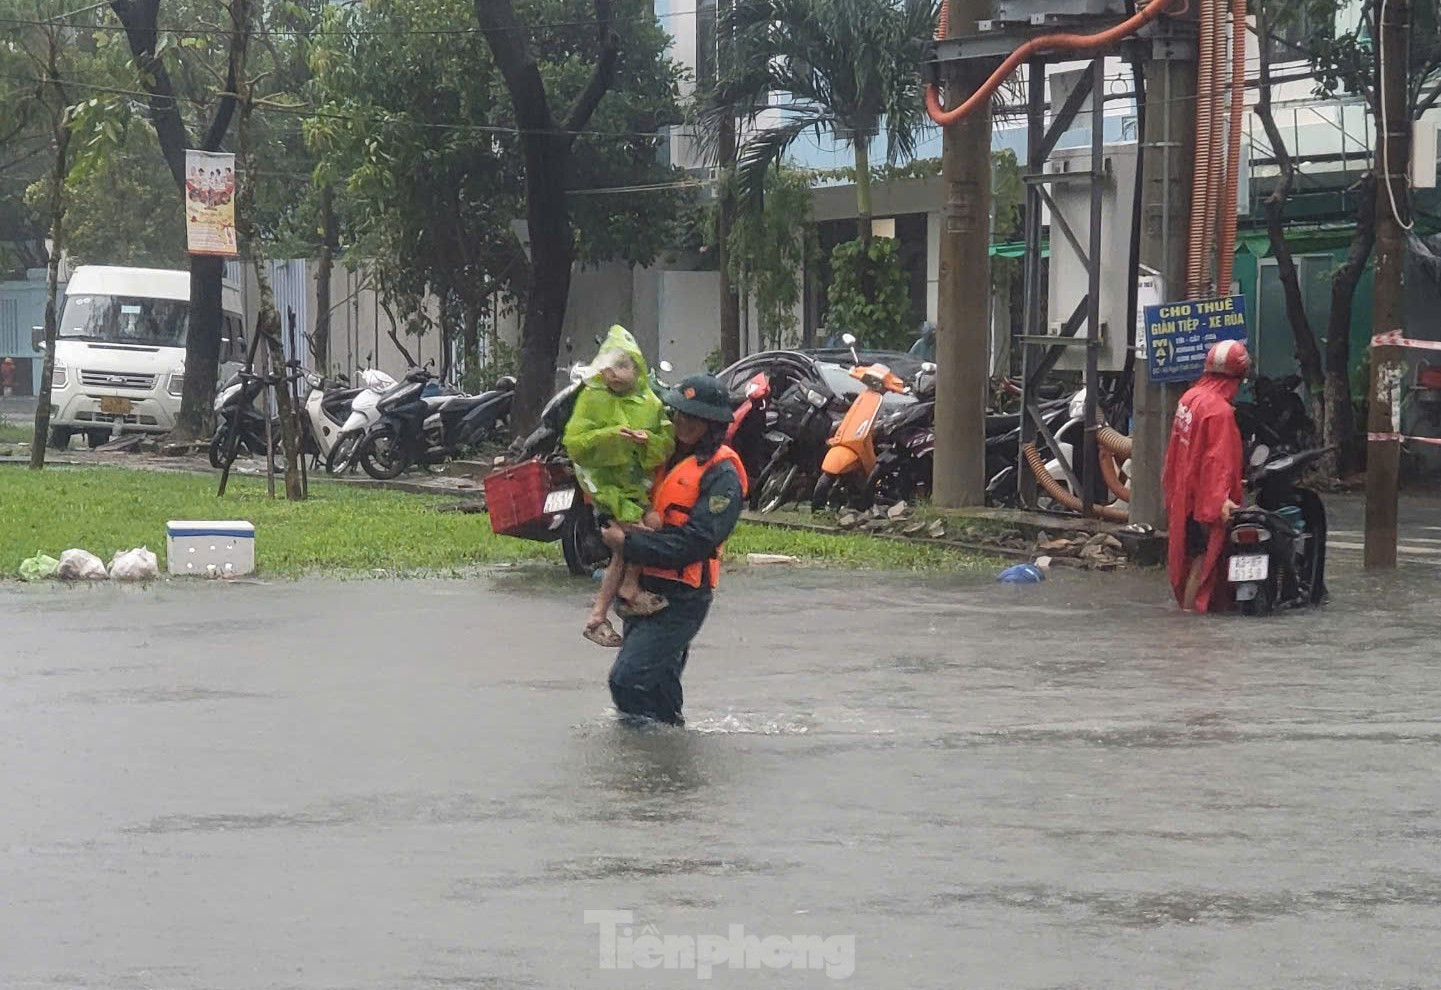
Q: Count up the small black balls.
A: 0